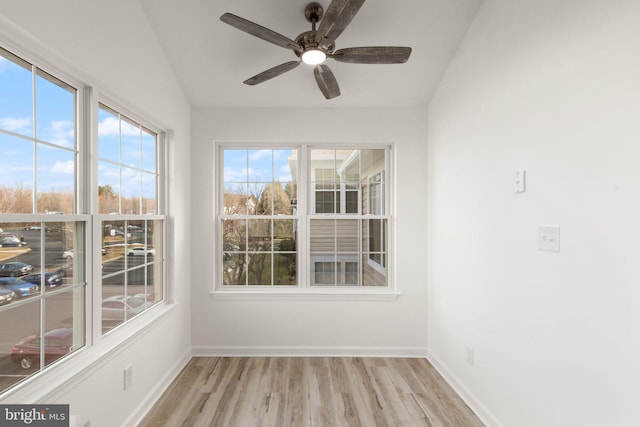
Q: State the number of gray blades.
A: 5